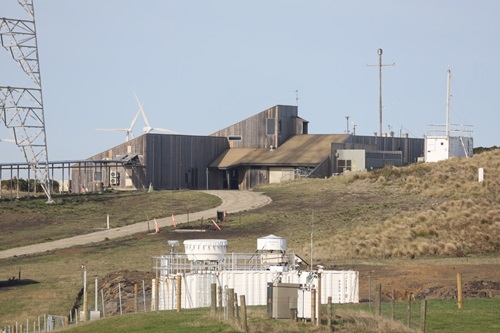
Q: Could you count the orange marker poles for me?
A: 4